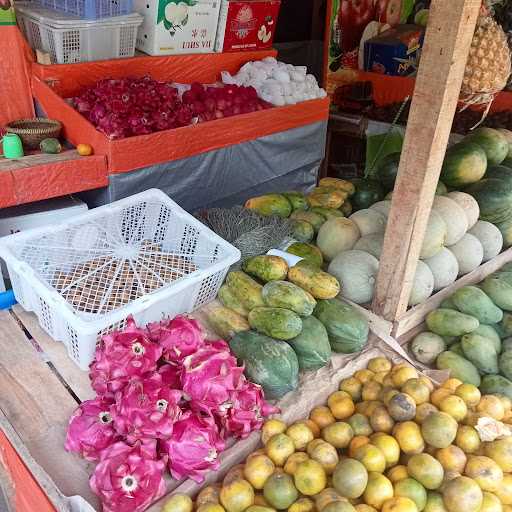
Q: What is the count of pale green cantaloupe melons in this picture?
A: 12